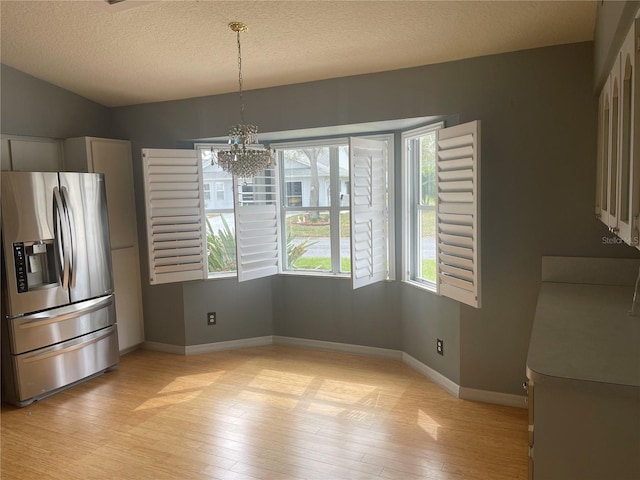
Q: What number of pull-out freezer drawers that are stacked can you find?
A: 2